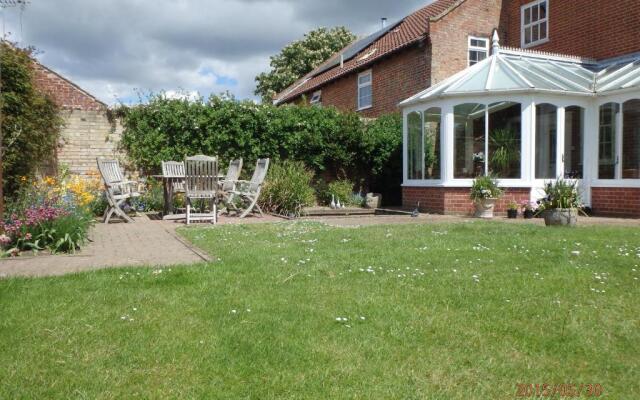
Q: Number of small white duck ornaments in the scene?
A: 3